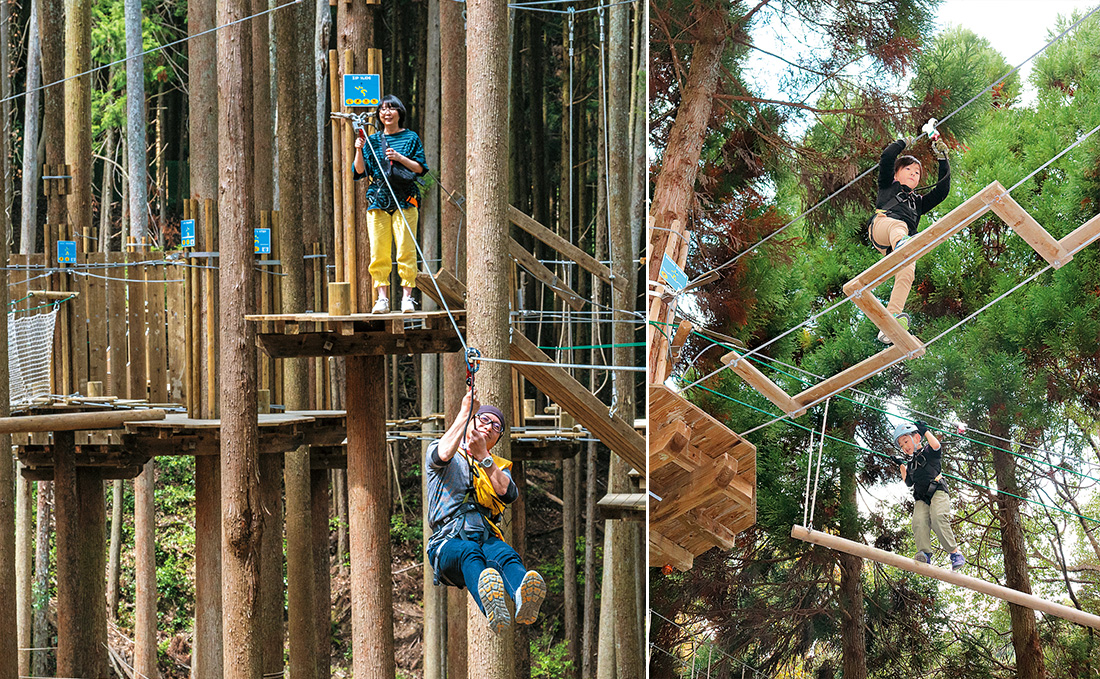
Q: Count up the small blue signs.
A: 5